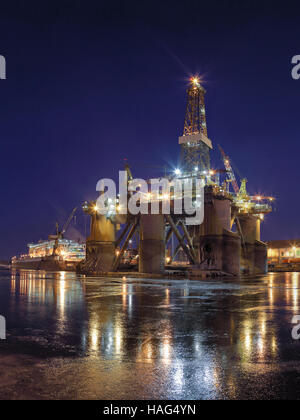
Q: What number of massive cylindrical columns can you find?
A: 4